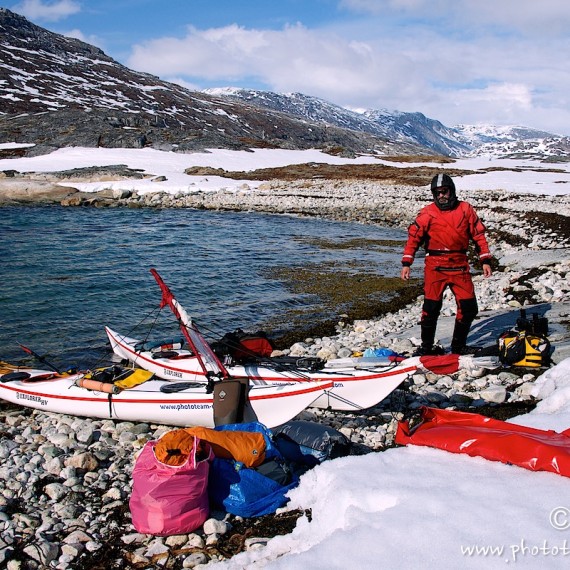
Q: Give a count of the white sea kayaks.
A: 2